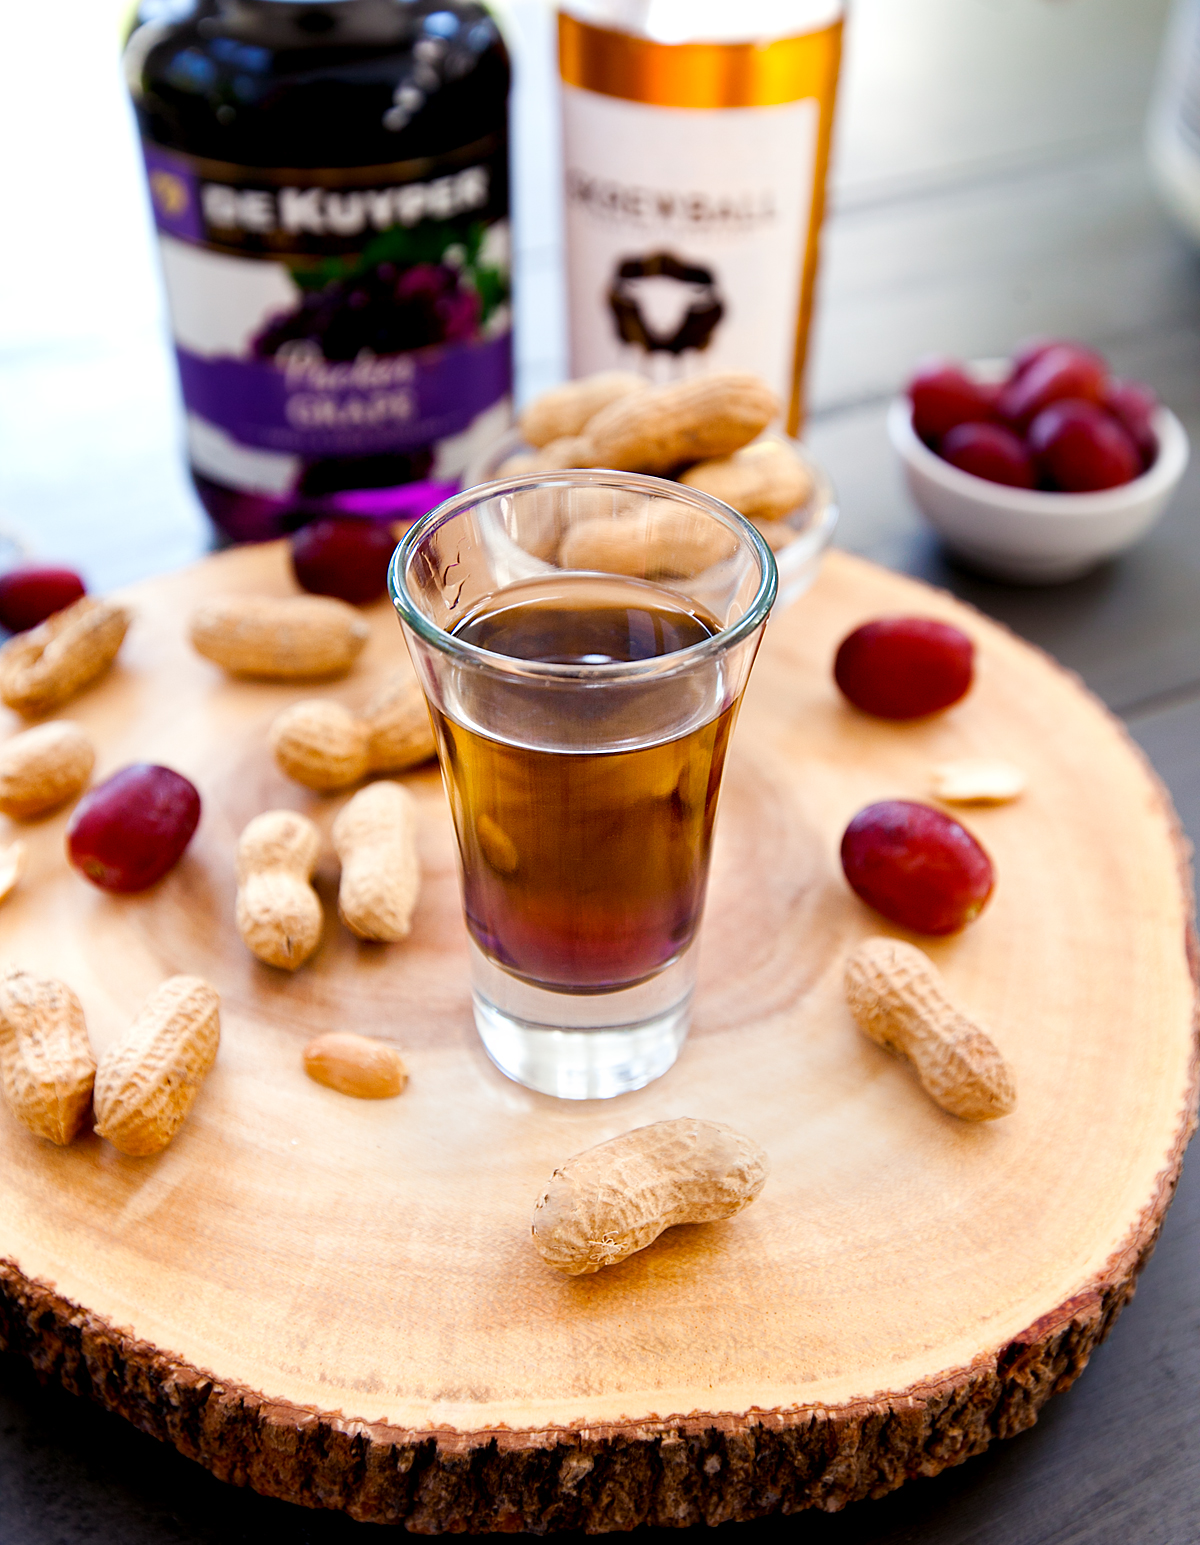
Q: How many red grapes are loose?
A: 5